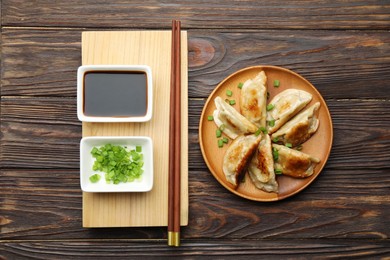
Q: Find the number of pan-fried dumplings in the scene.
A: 7